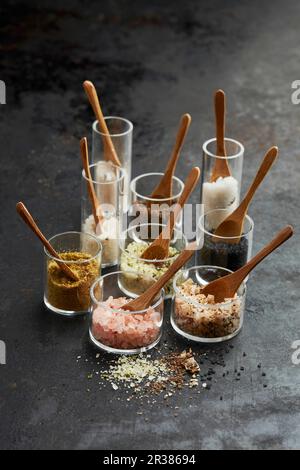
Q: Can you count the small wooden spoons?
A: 9